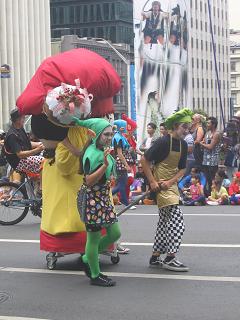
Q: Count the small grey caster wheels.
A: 2